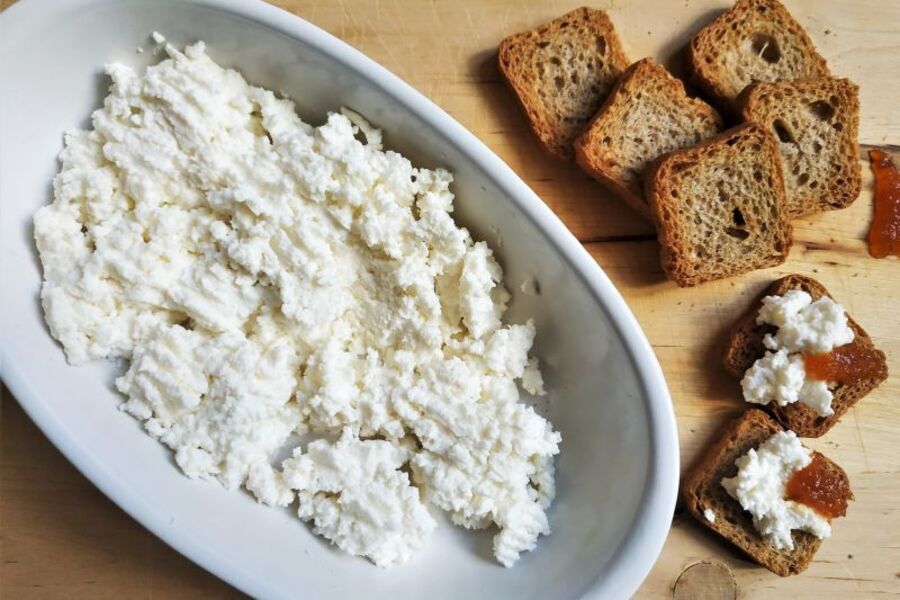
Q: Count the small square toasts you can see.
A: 7